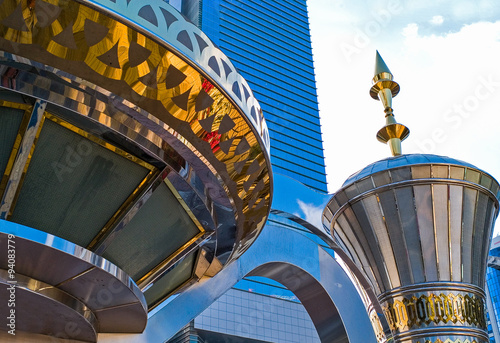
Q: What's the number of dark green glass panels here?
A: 4